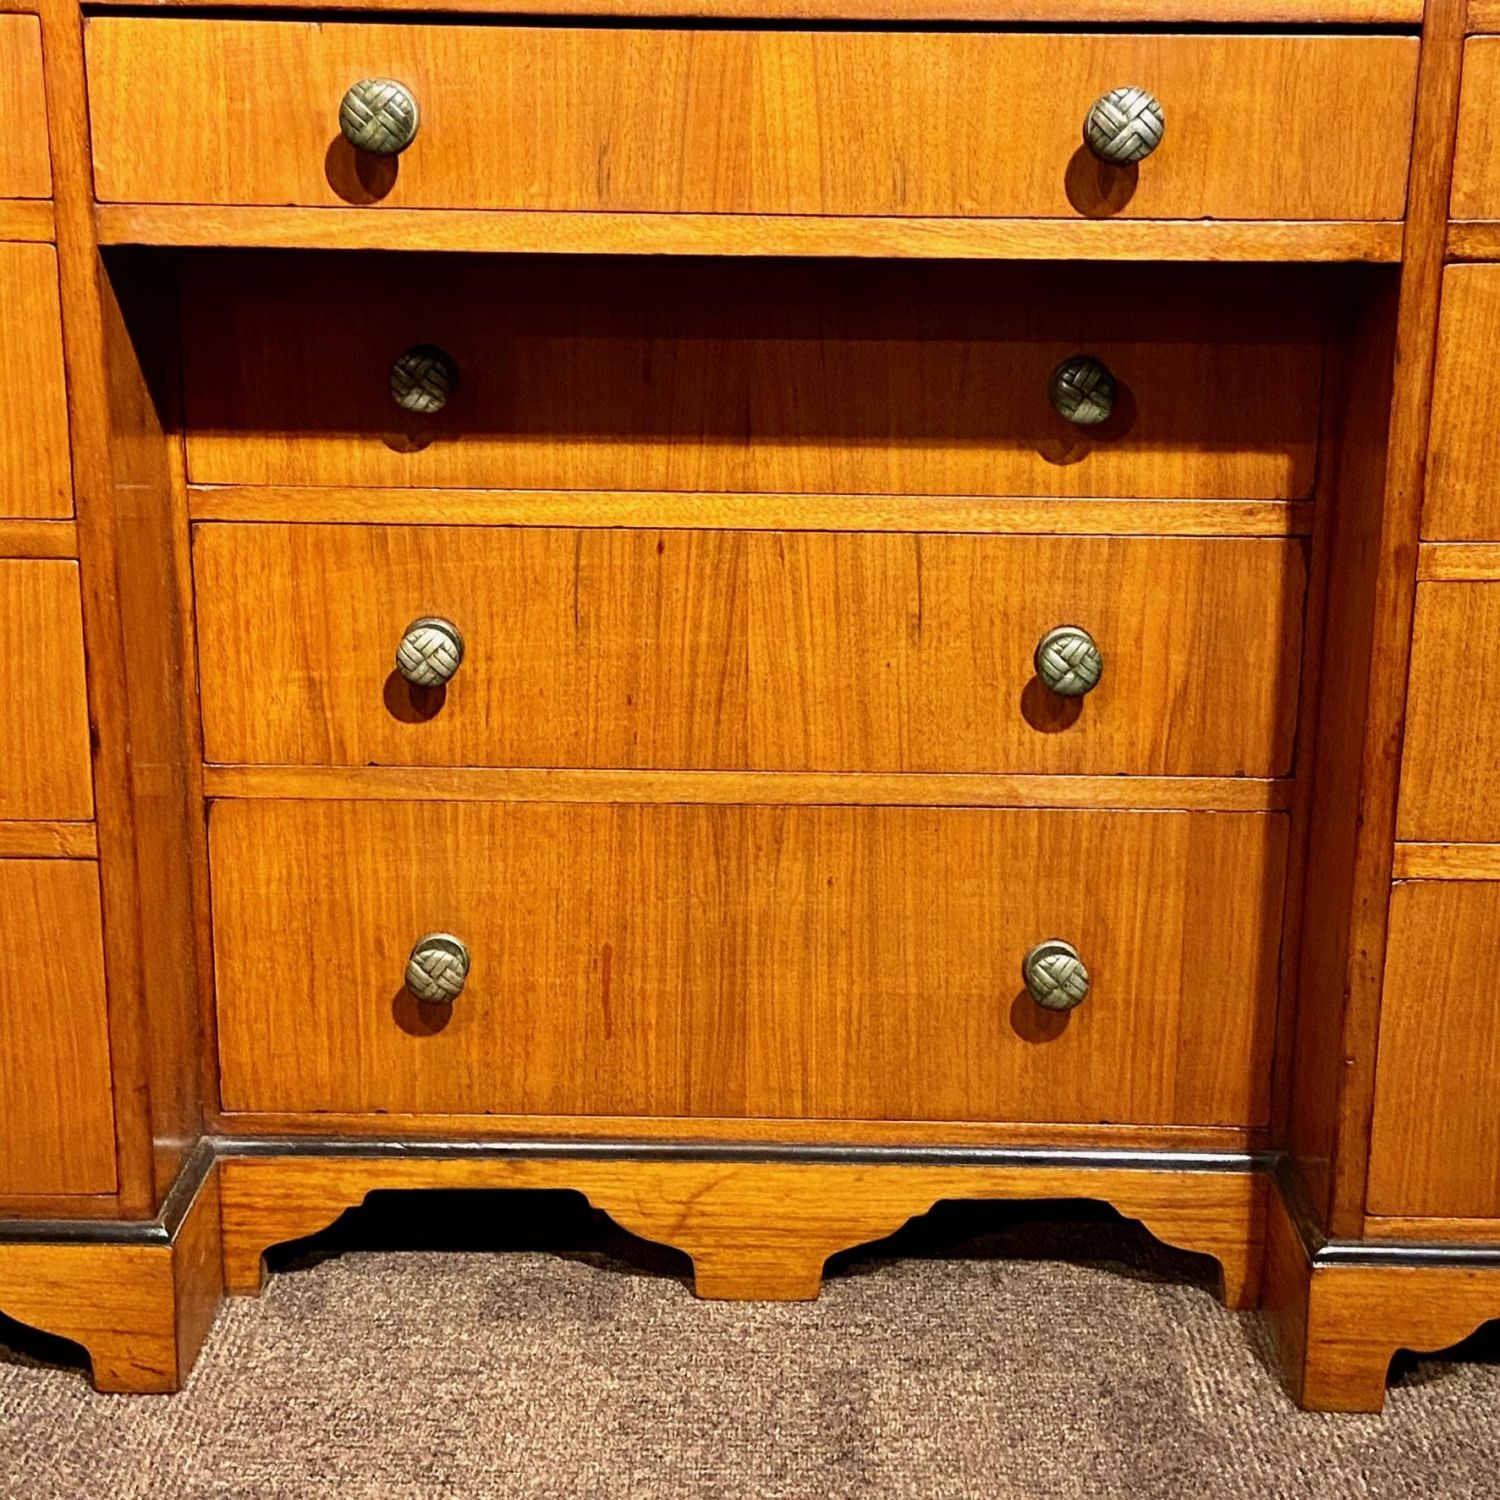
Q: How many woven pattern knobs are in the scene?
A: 8